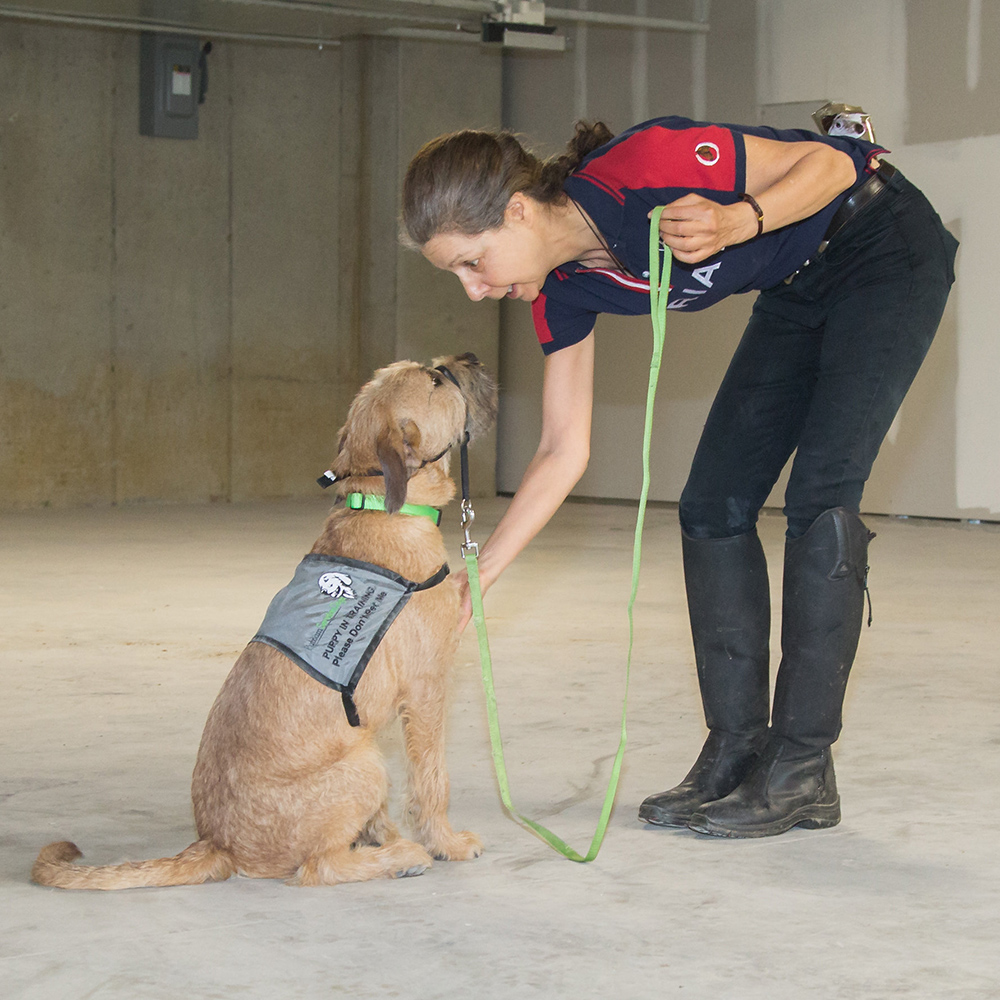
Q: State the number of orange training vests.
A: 0